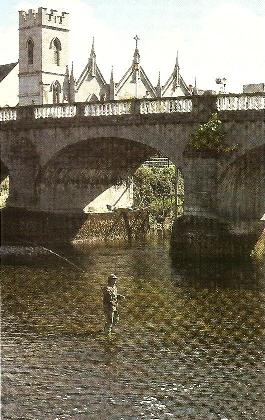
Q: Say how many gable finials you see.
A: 3